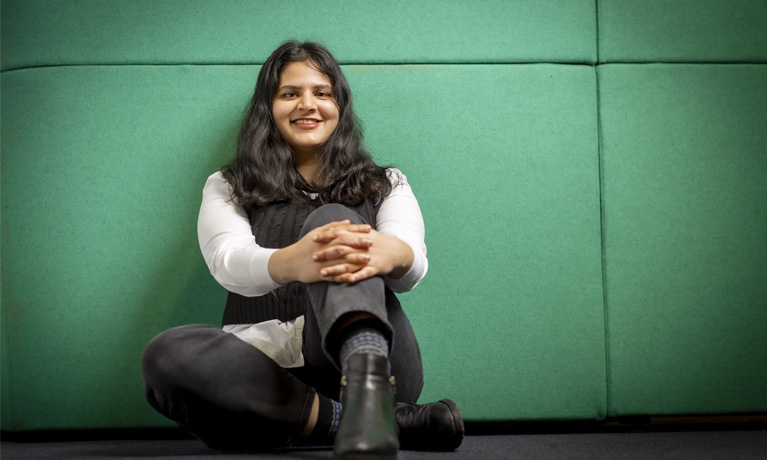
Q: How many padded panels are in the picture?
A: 4